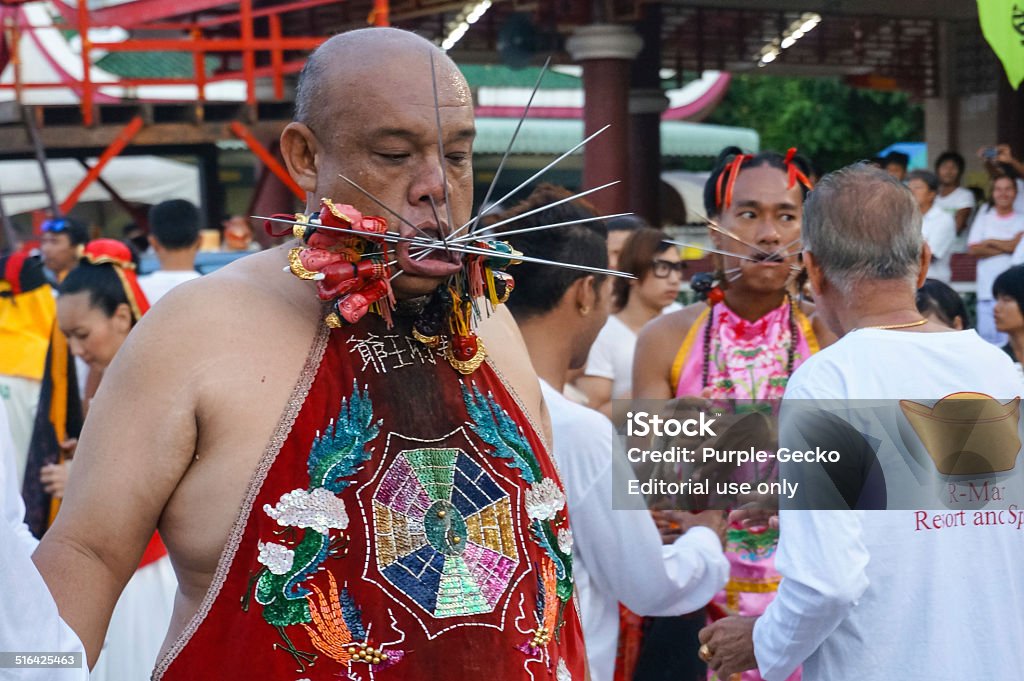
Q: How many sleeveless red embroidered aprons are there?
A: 1